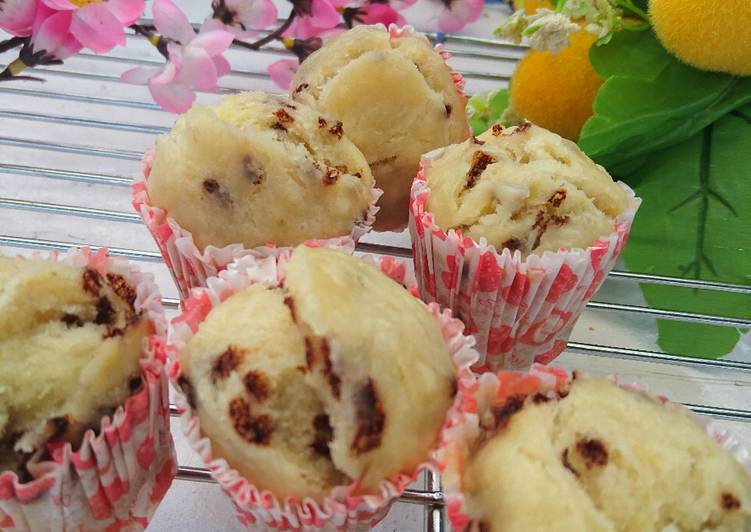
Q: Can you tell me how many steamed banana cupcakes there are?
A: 6